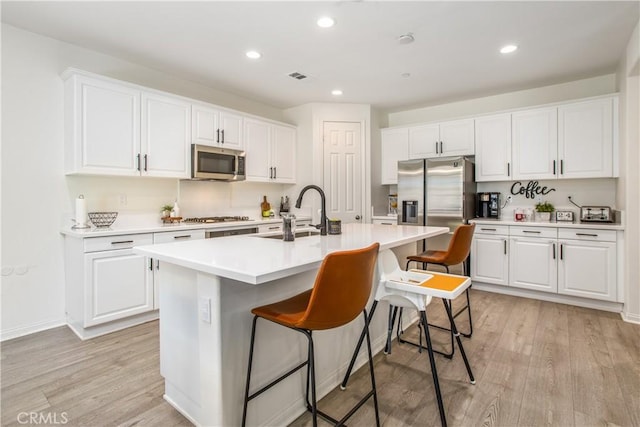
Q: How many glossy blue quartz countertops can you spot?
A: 0